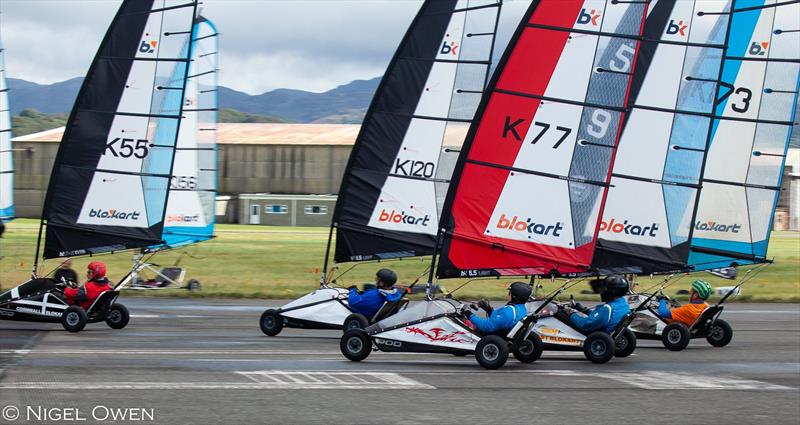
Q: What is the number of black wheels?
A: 12